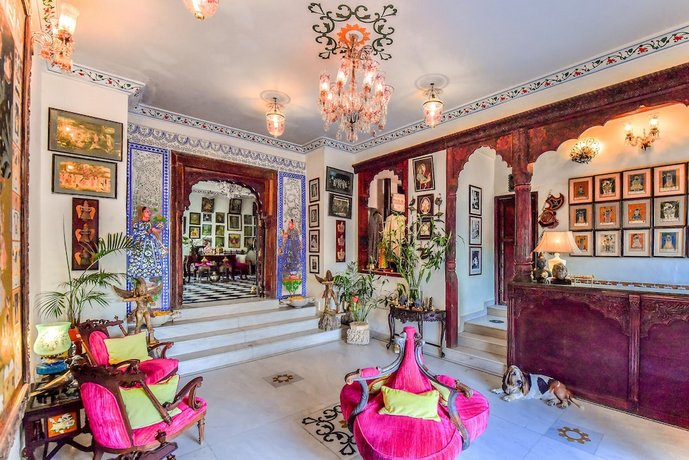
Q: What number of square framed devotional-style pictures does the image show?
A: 12